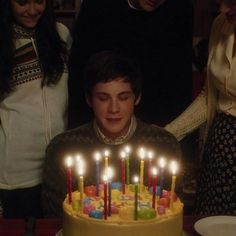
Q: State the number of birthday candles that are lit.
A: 15